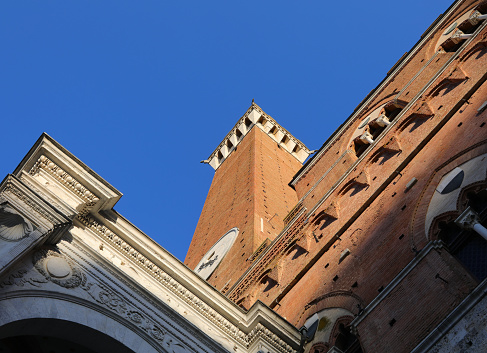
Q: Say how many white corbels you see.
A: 9